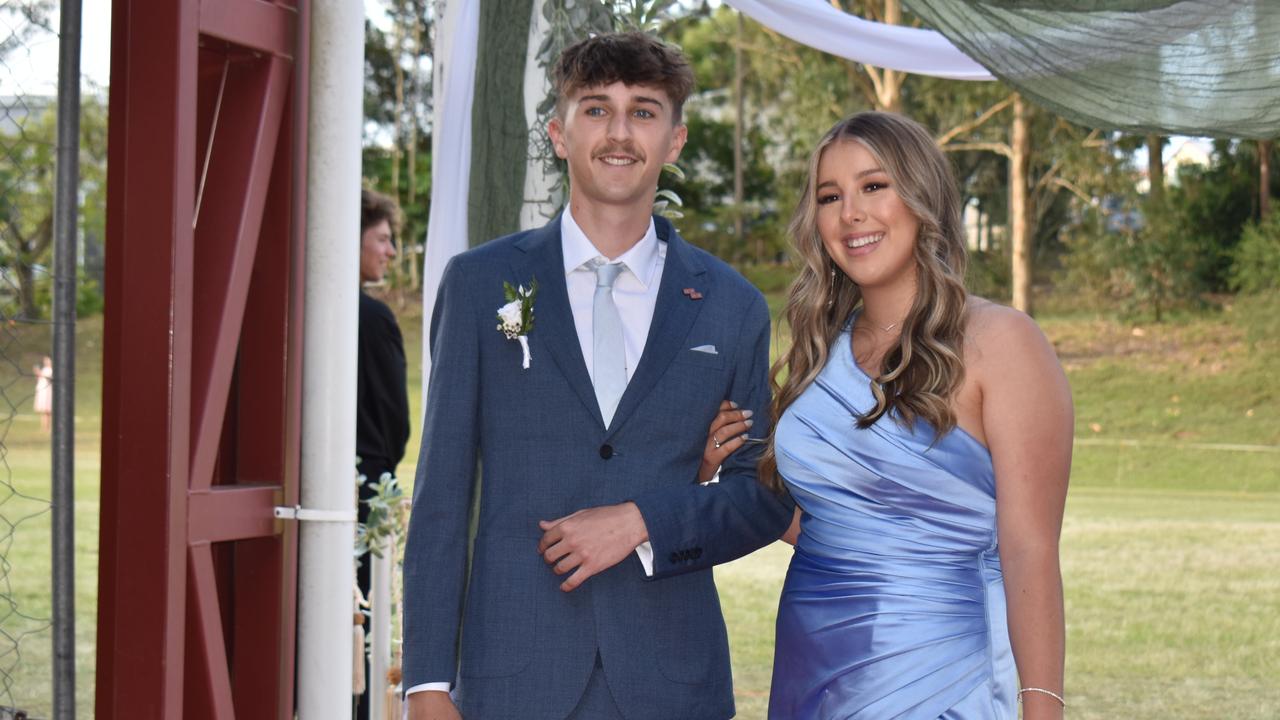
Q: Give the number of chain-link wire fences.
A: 1